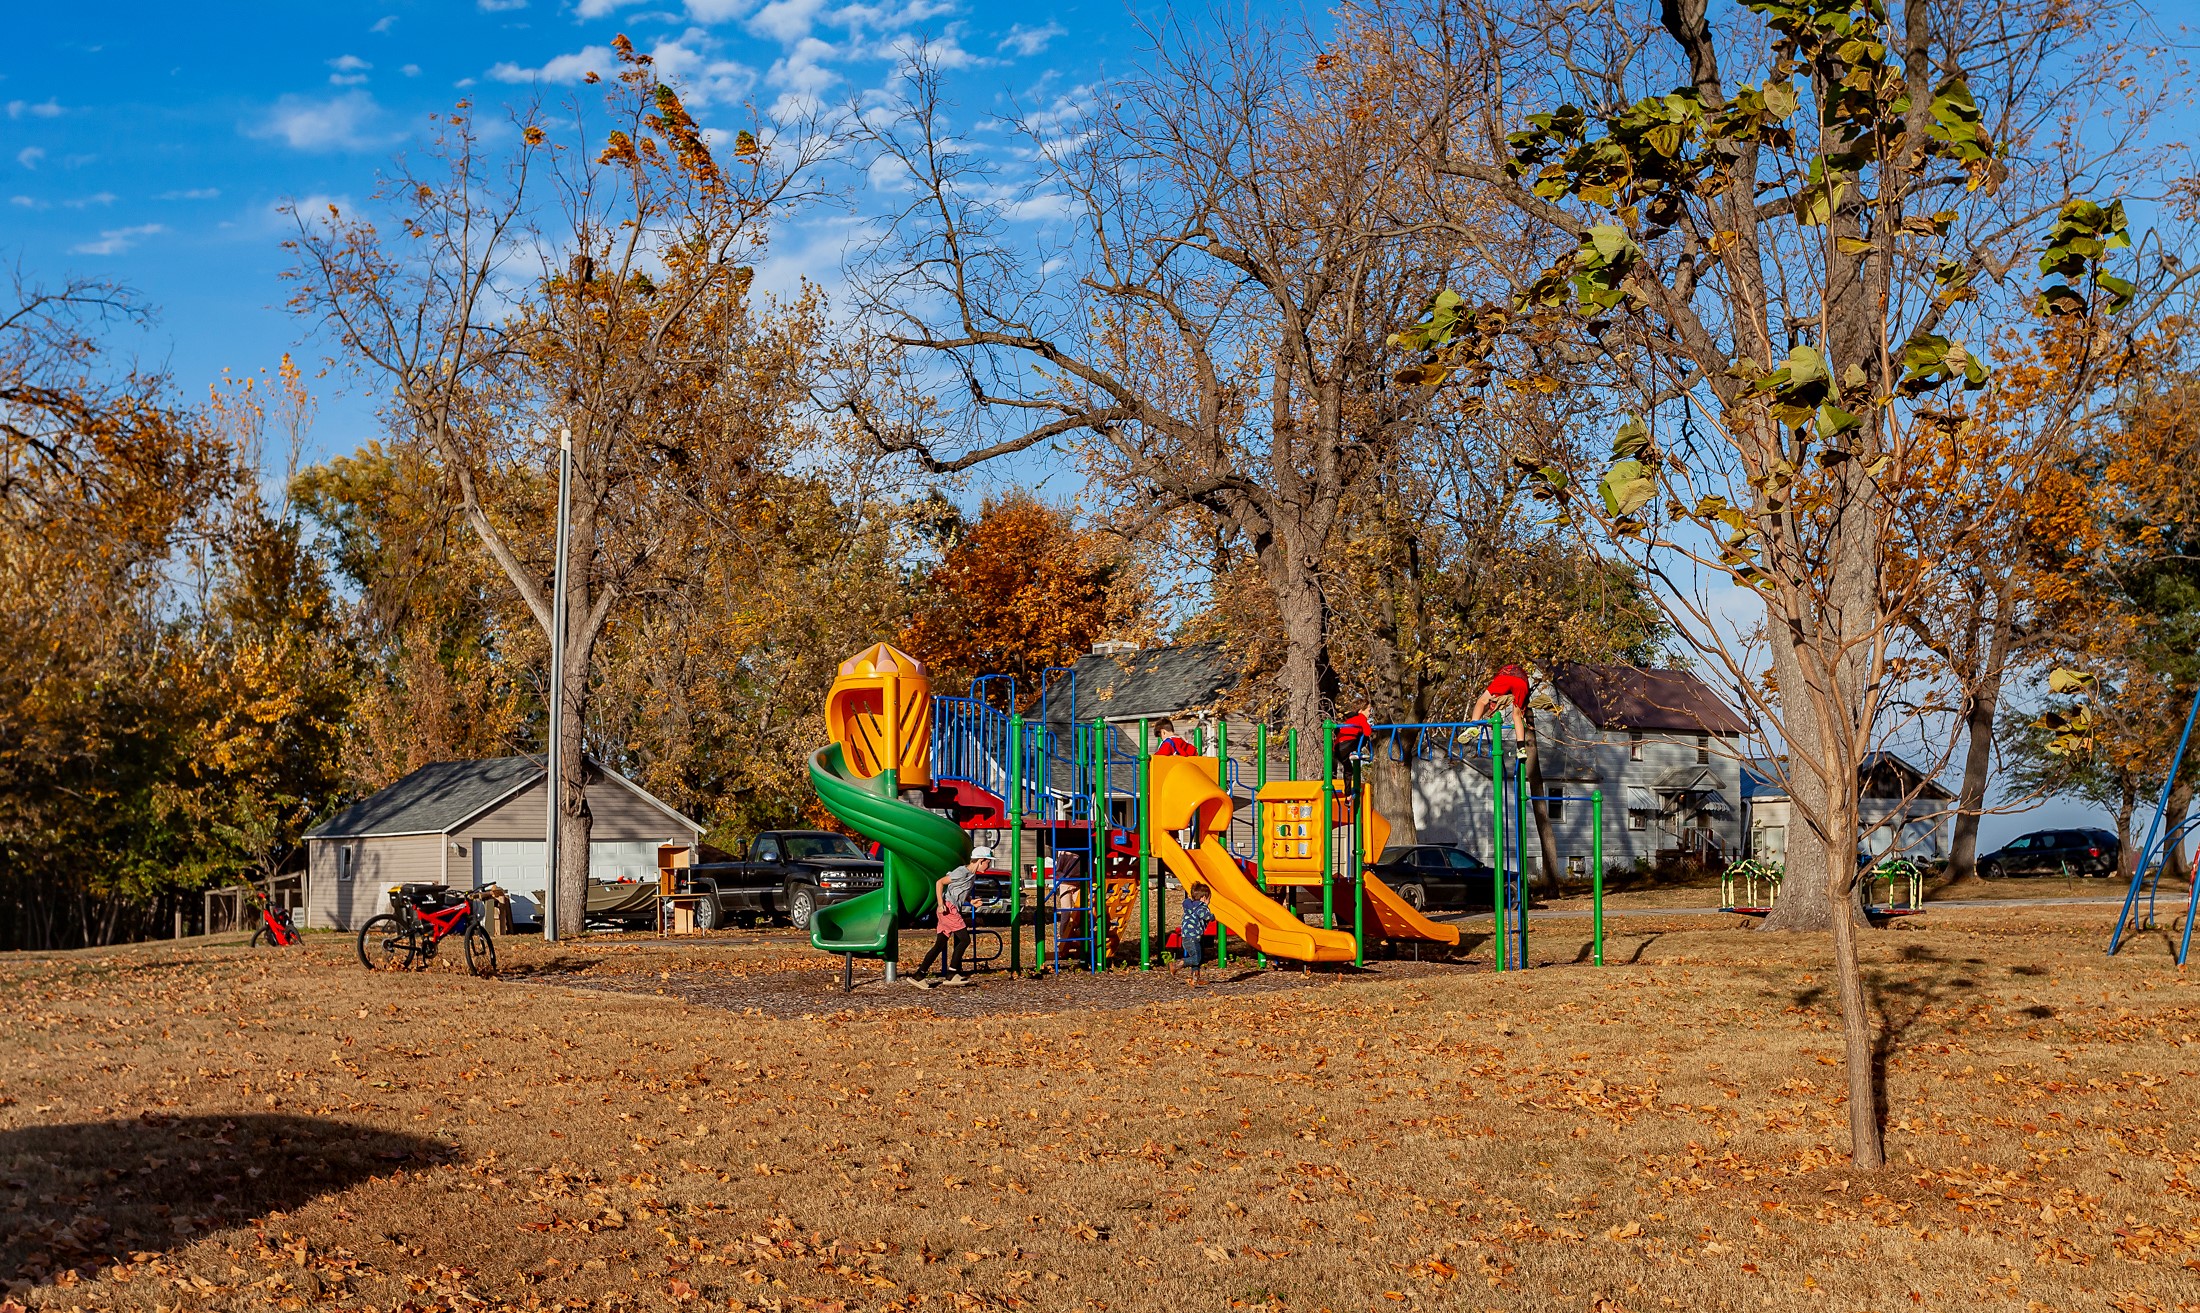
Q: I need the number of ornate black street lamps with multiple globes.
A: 0